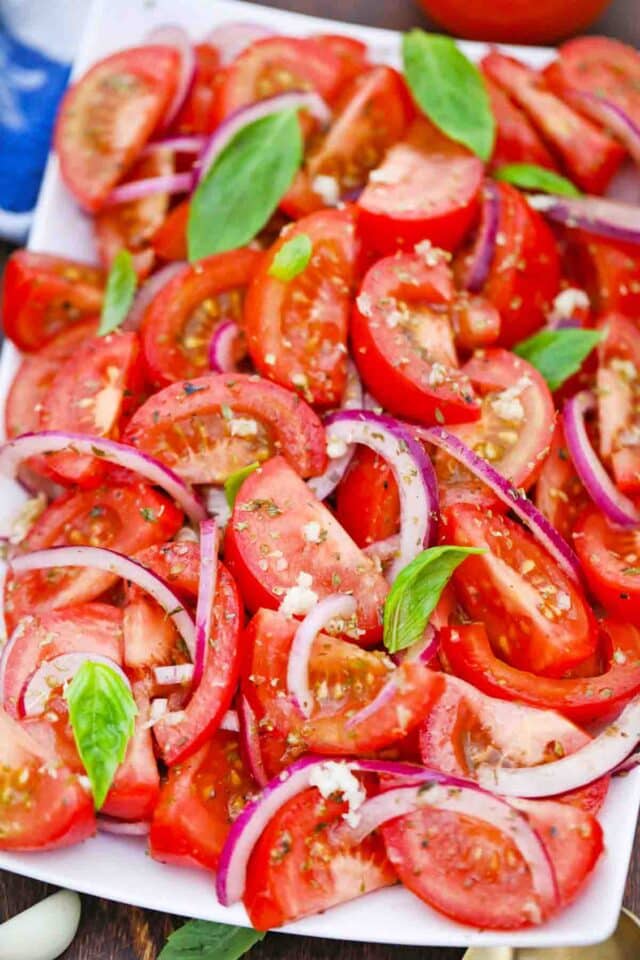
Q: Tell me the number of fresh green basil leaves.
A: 10